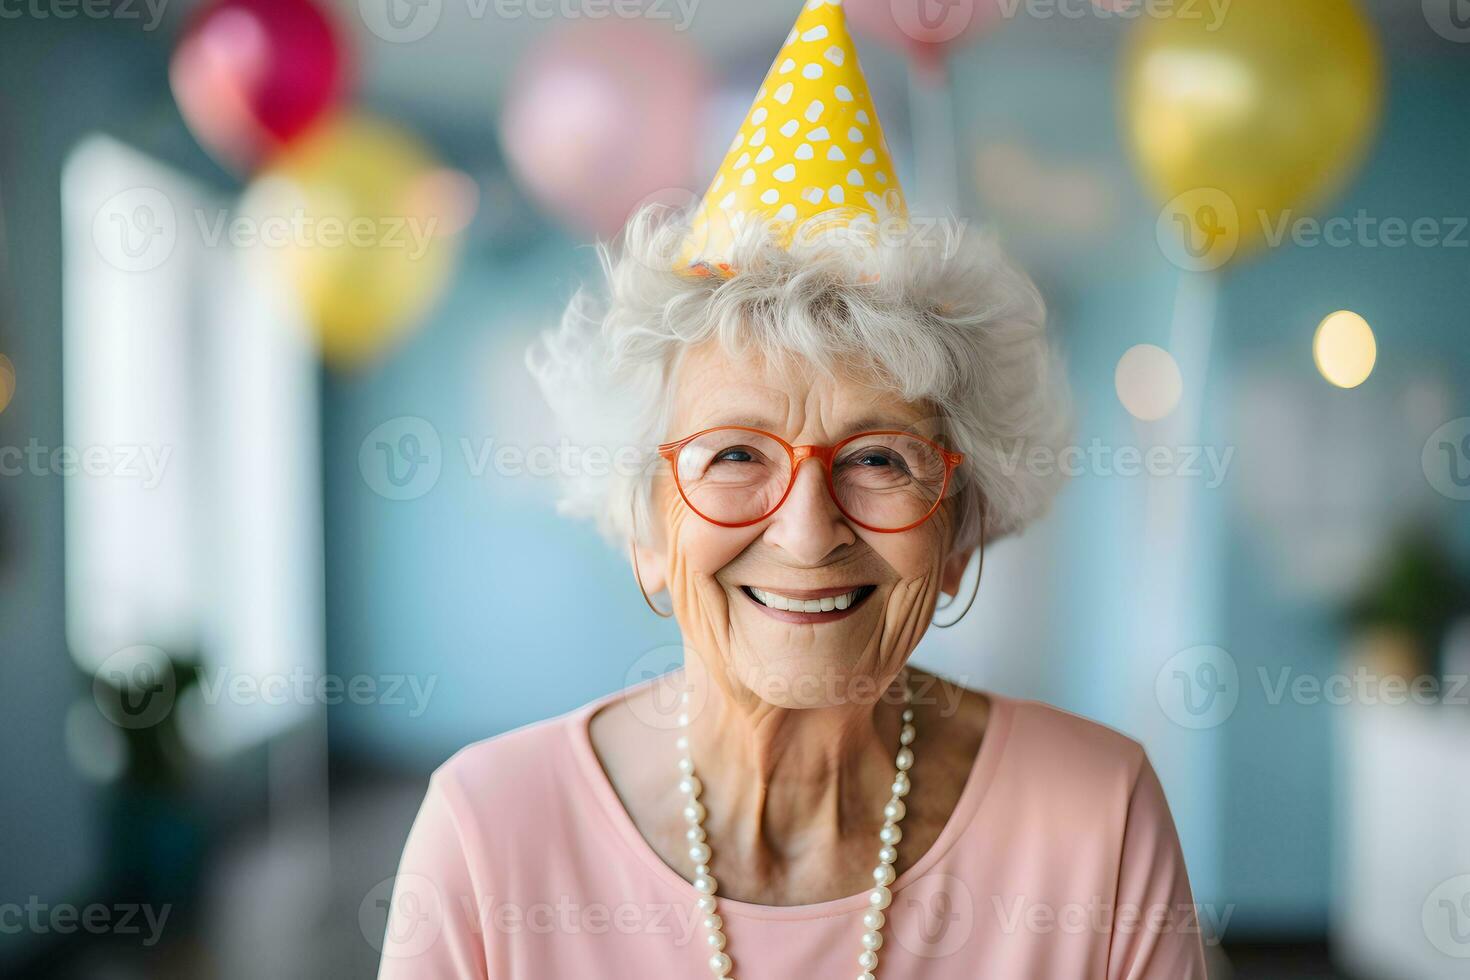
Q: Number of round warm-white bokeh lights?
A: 2